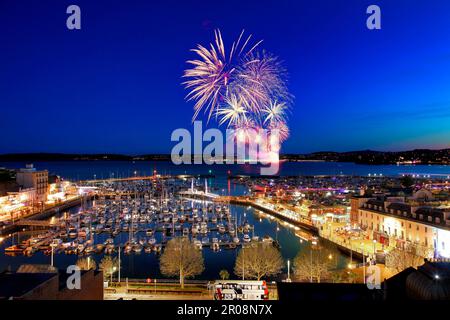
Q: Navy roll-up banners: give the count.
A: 0